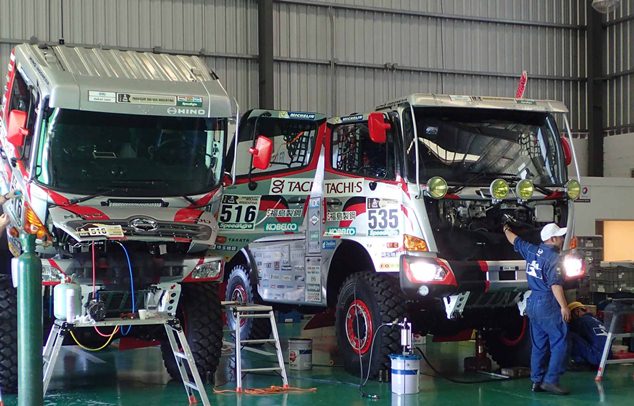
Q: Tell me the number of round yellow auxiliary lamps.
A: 4